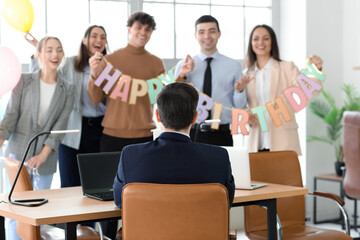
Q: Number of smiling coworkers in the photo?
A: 5